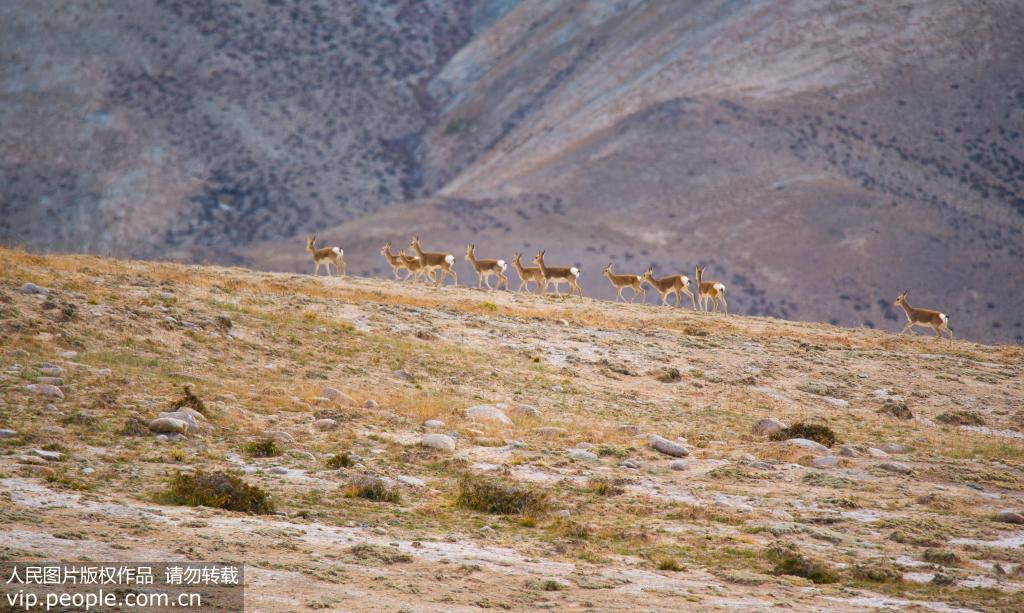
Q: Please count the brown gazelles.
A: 11